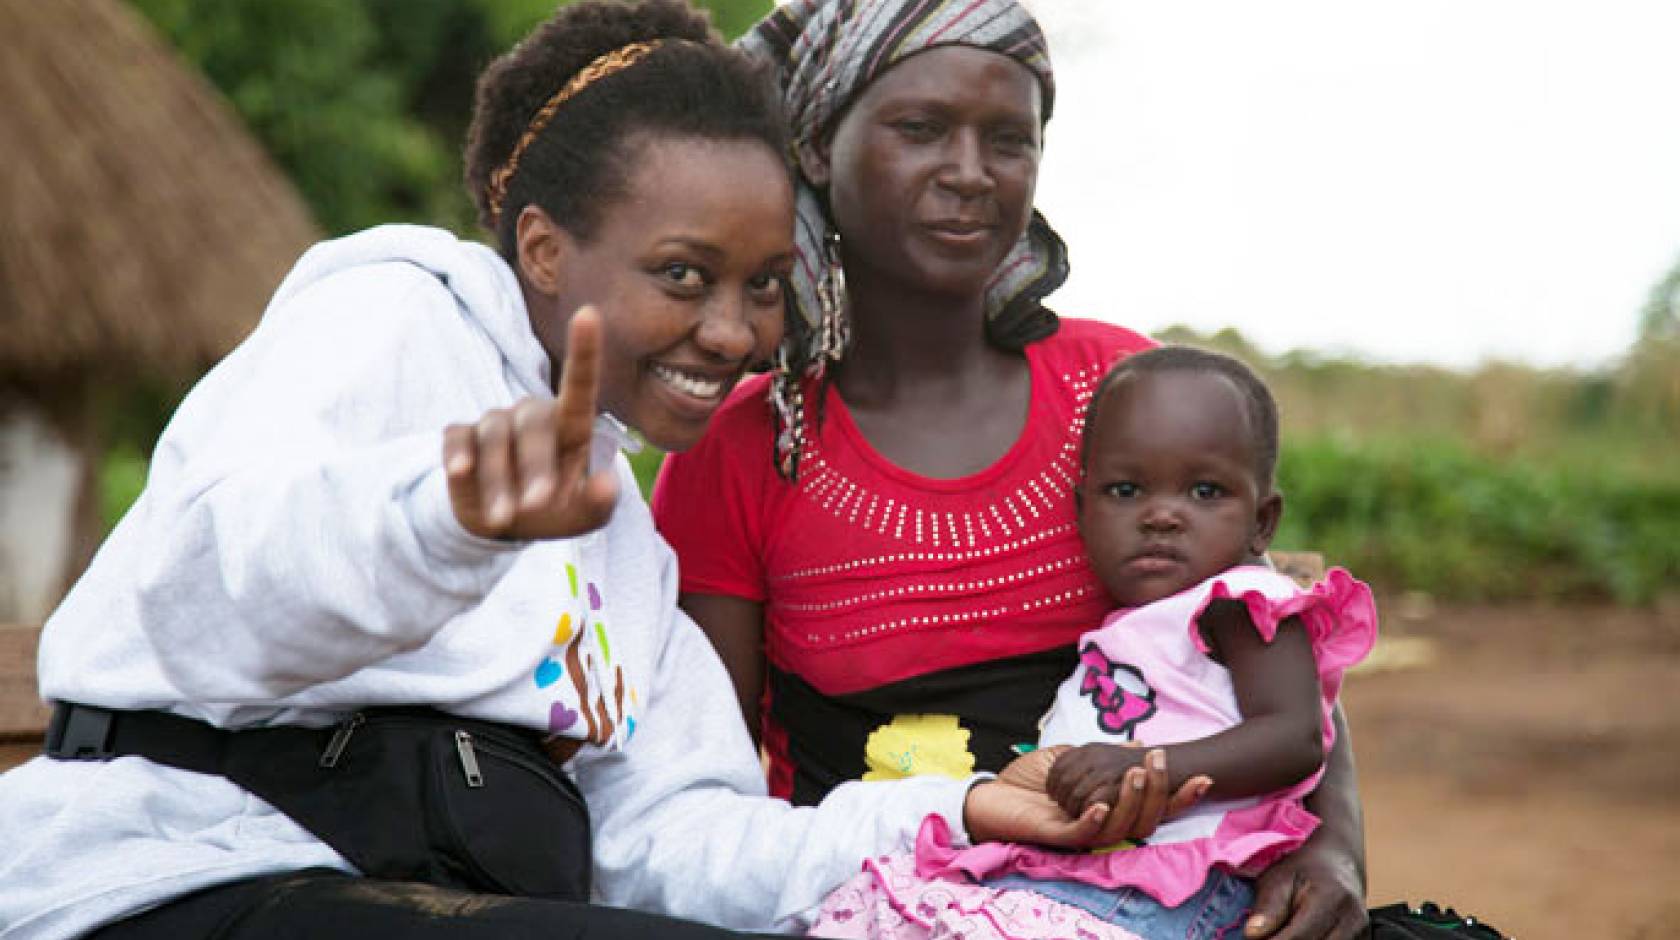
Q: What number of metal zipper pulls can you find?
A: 2